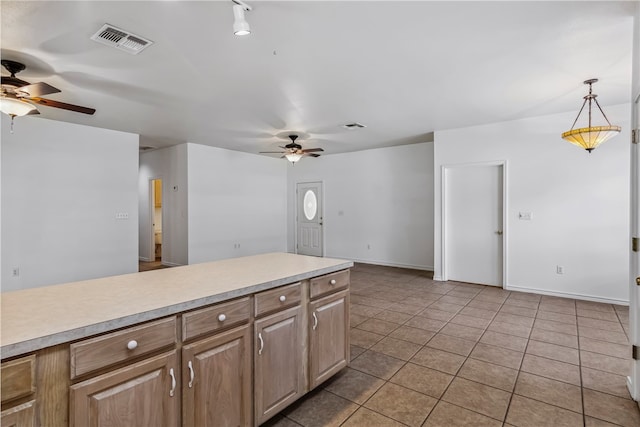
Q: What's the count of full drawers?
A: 4